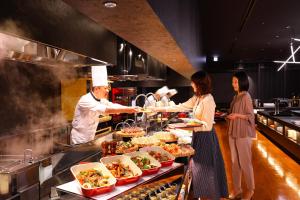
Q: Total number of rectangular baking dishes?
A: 4